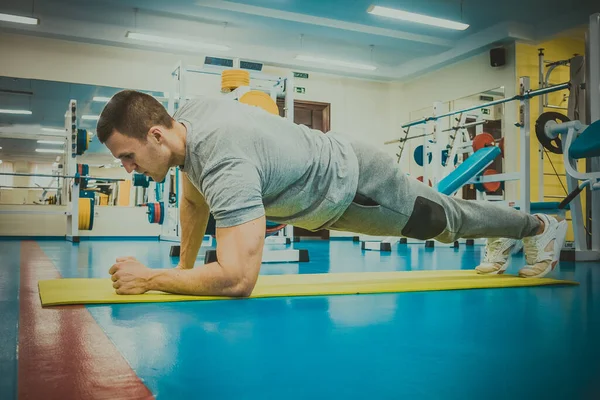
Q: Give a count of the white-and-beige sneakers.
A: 2